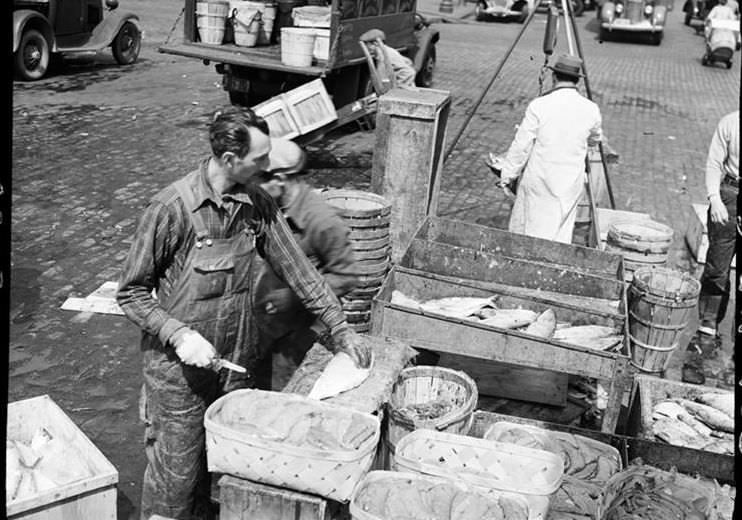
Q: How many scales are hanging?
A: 1